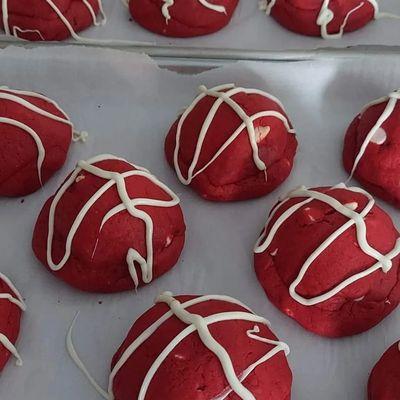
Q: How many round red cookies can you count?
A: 11